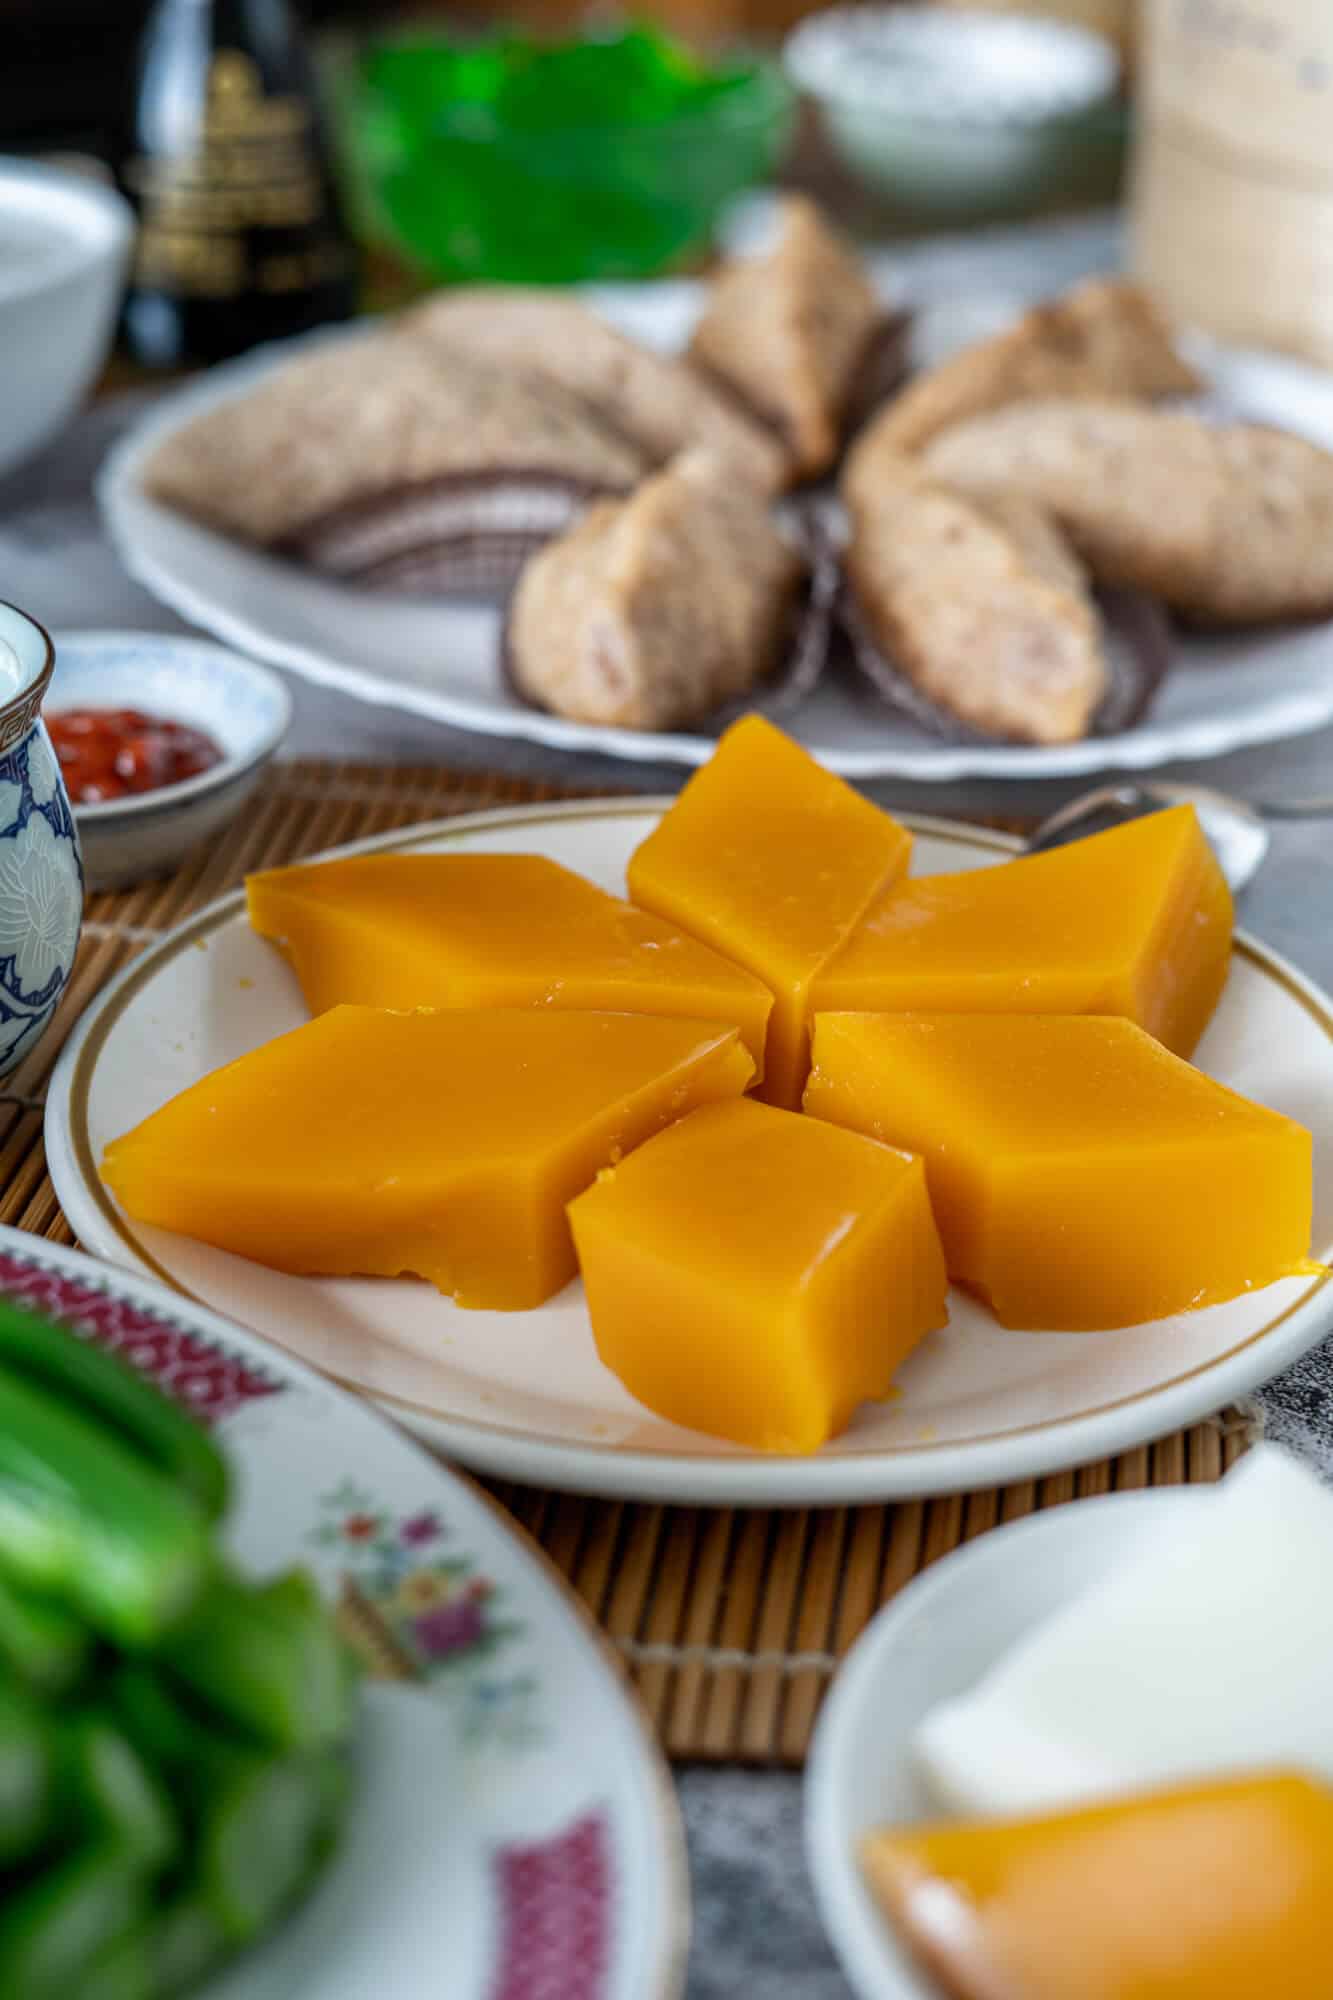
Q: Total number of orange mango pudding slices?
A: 7